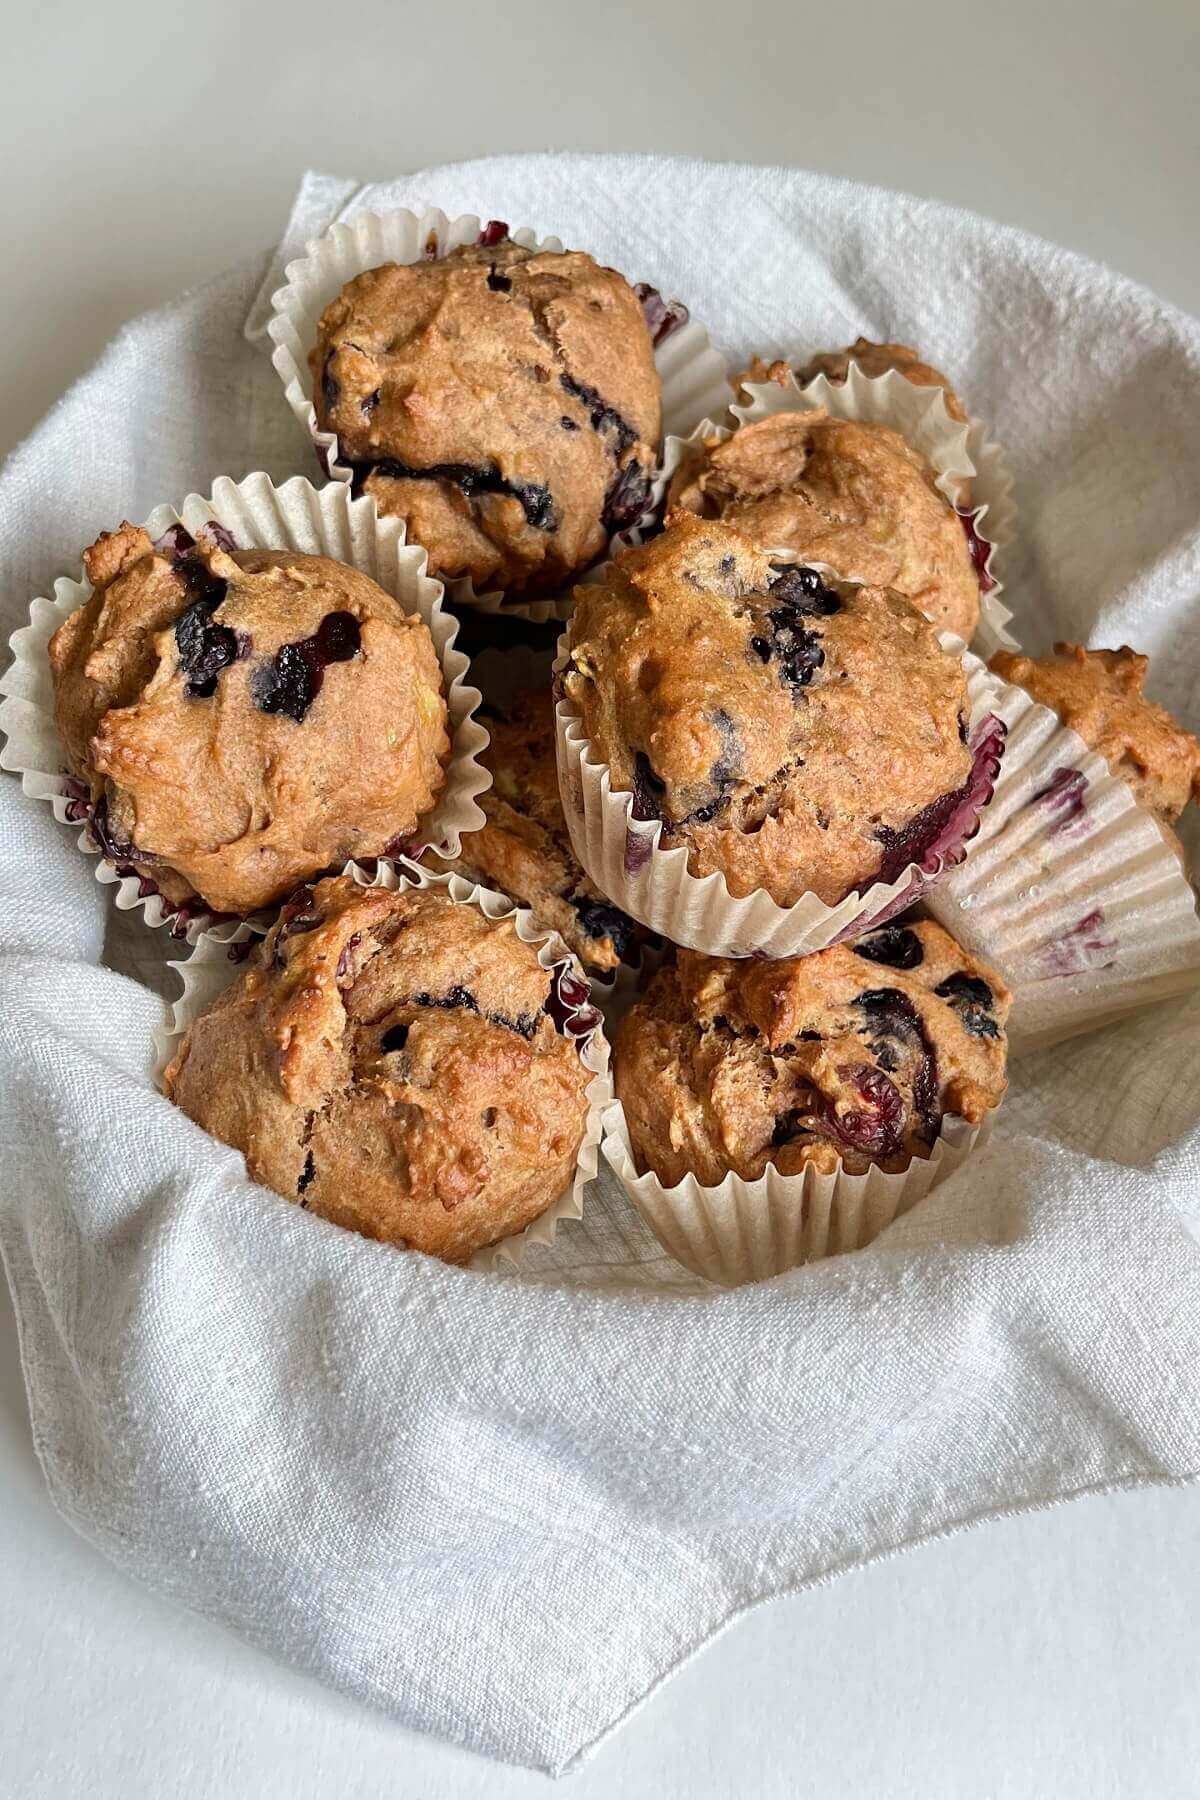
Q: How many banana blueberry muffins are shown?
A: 9